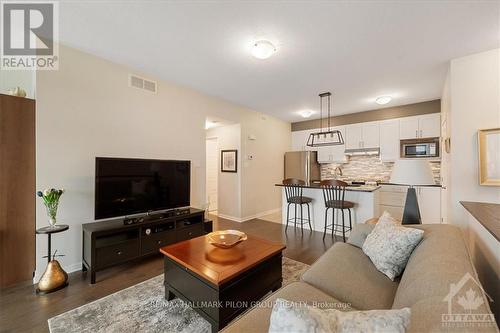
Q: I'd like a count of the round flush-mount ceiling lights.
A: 3